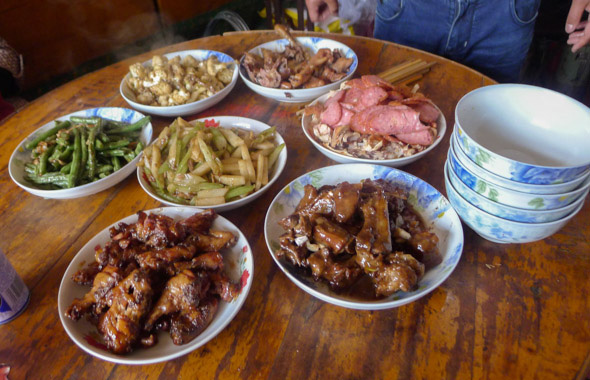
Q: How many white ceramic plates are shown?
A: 7